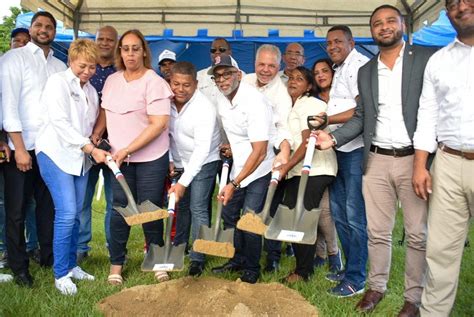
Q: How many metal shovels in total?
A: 5